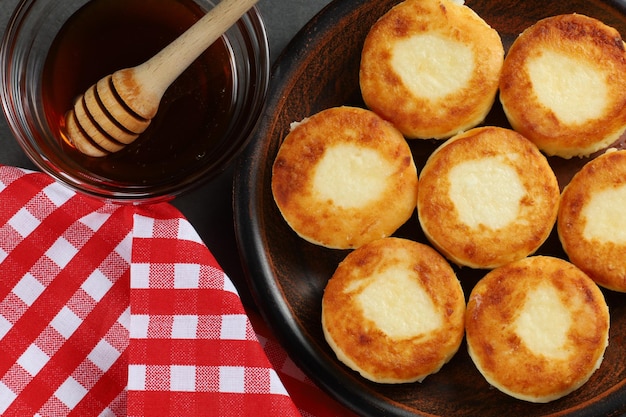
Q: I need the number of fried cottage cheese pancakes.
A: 7